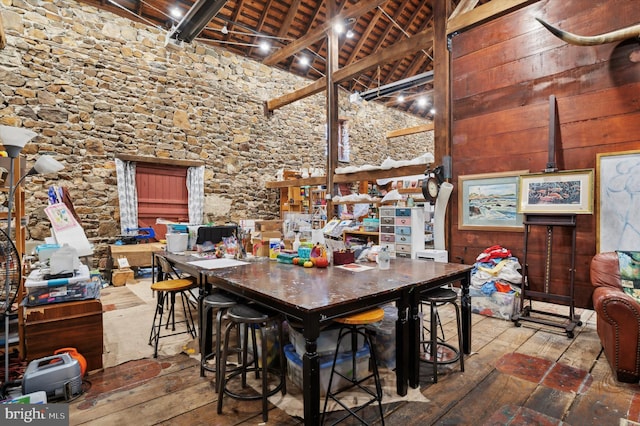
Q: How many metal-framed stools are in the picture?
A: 5